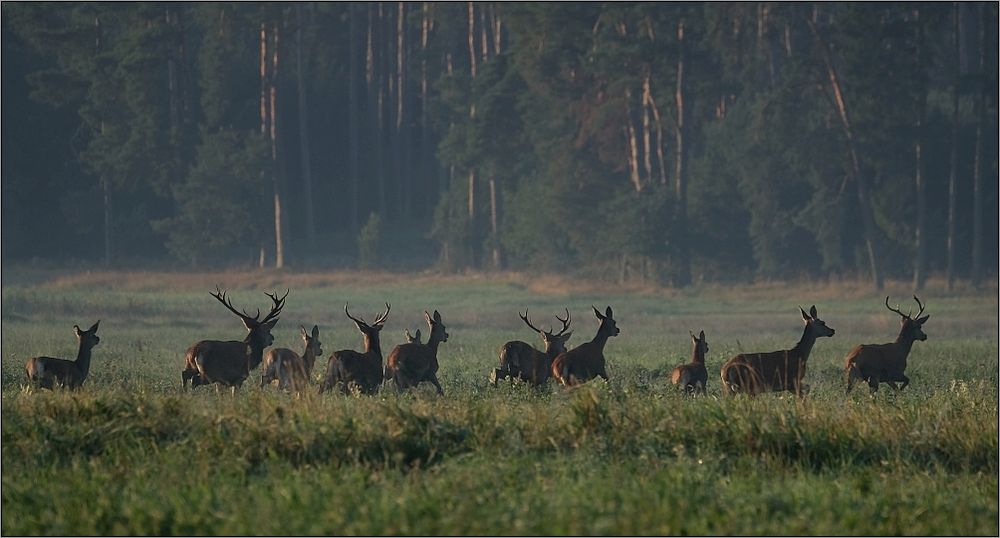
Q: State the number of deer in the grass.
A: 11